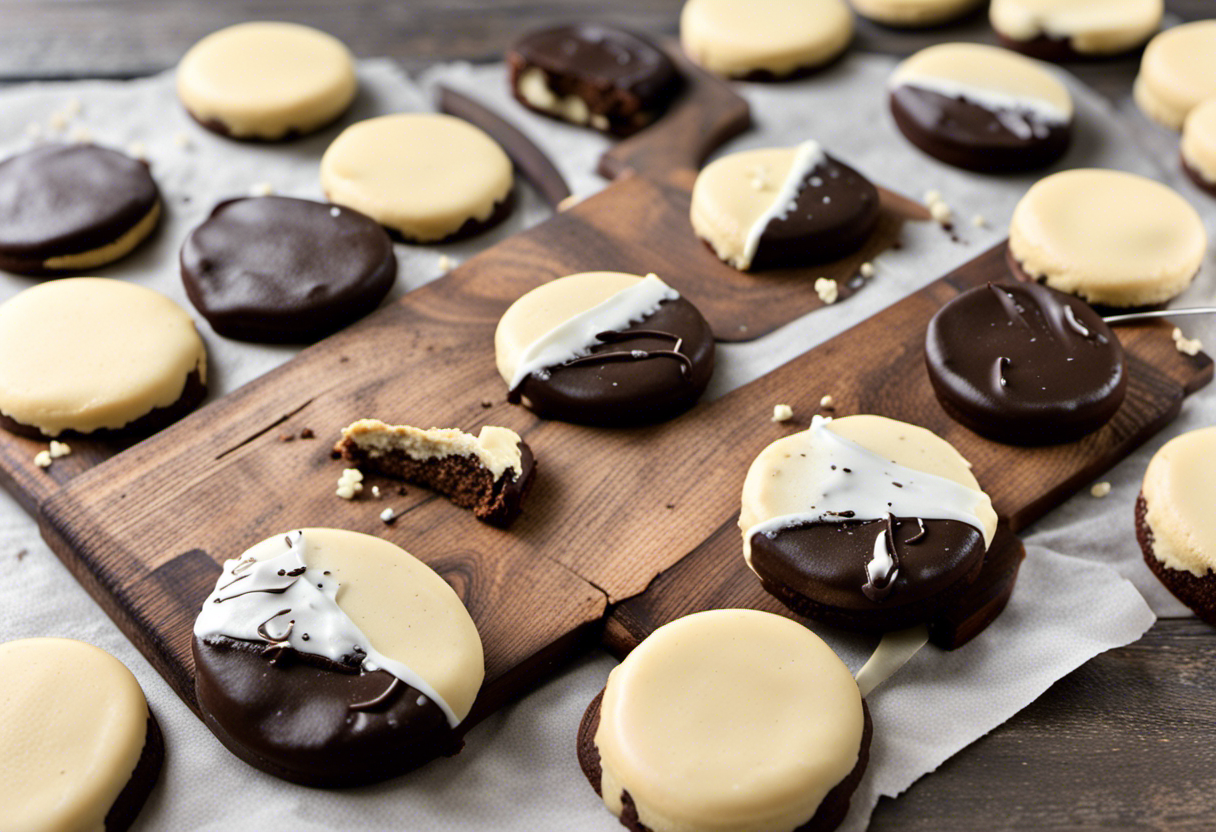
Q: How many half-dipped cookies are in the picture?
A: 5